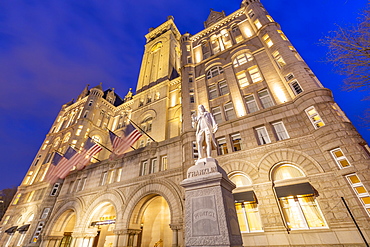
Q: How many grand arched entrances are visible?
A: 3